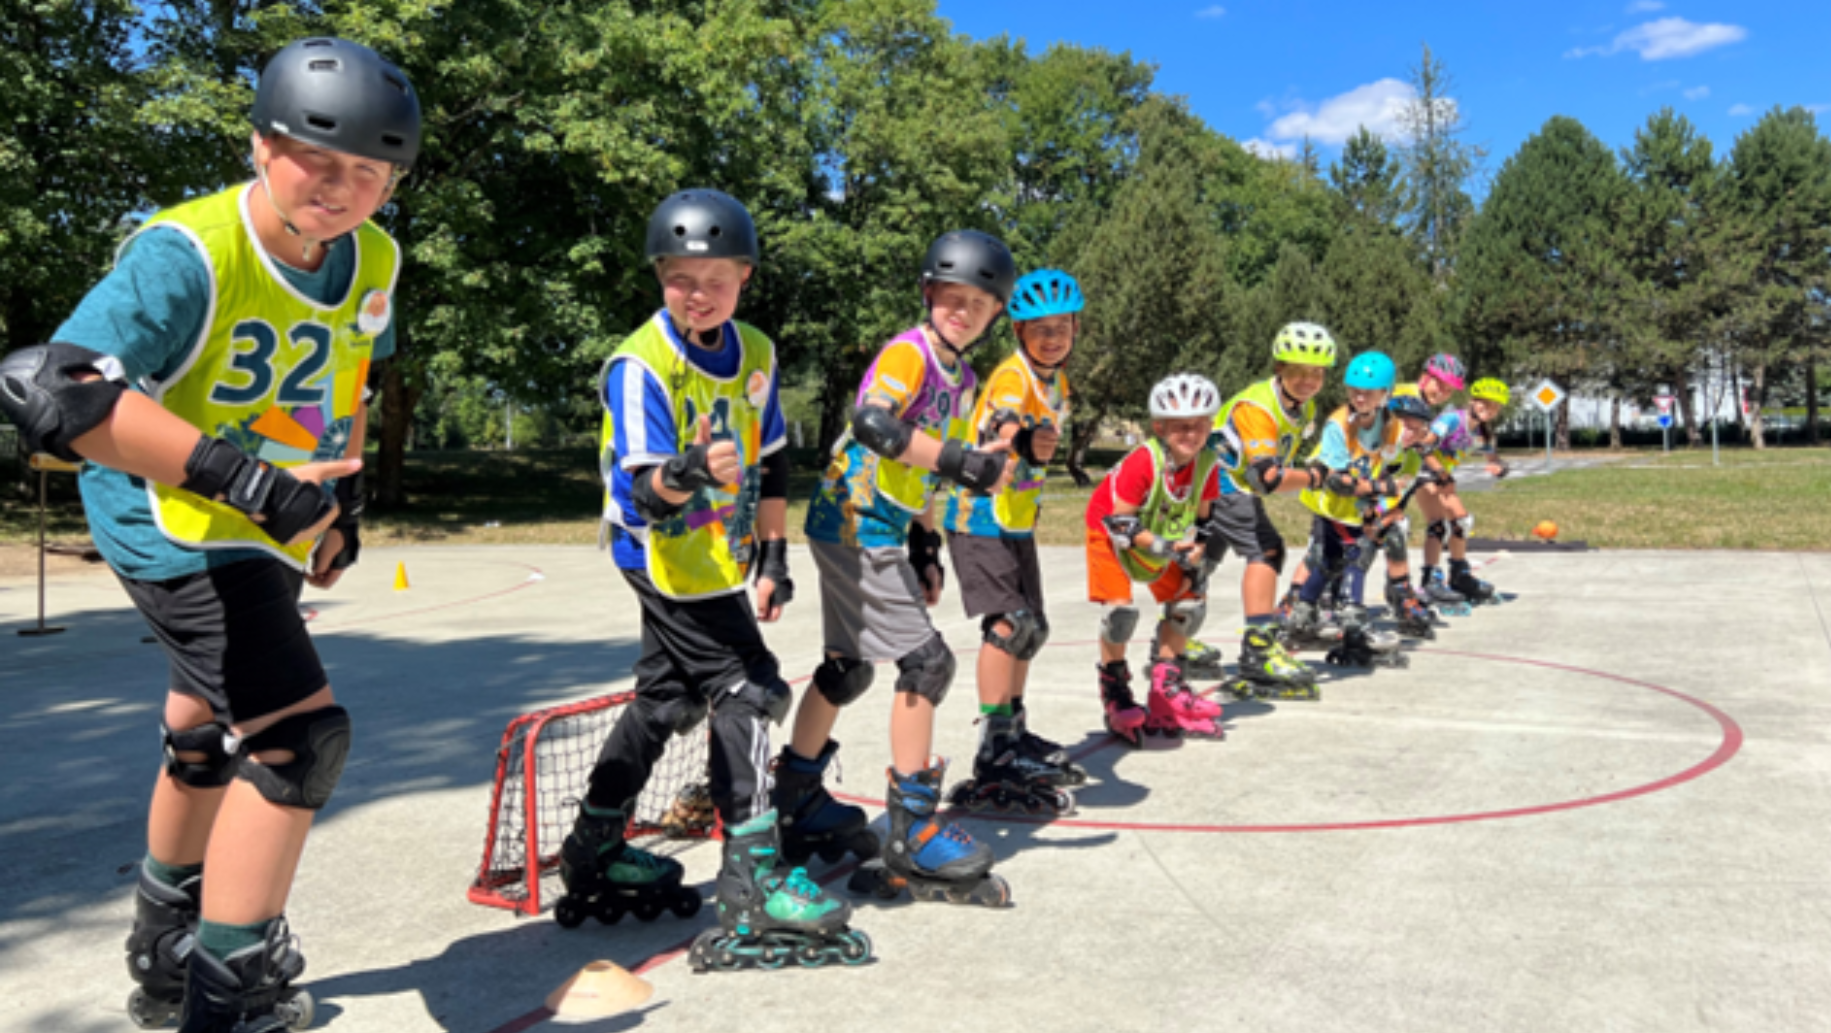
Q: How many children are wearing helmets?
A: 10